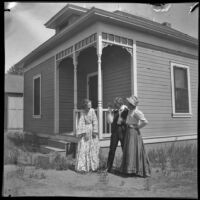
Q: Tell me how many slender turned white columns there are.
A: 2